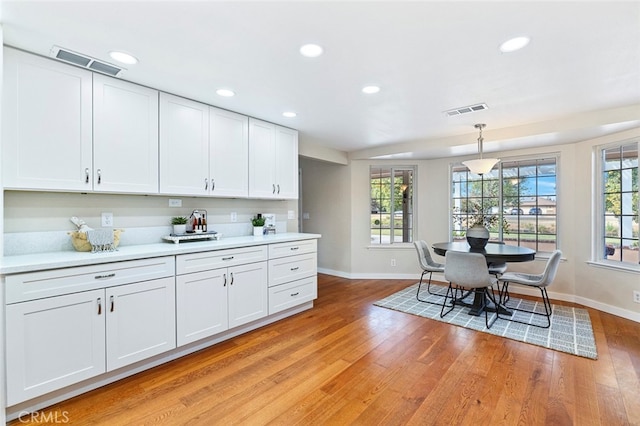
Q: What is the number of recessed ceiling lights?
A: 6